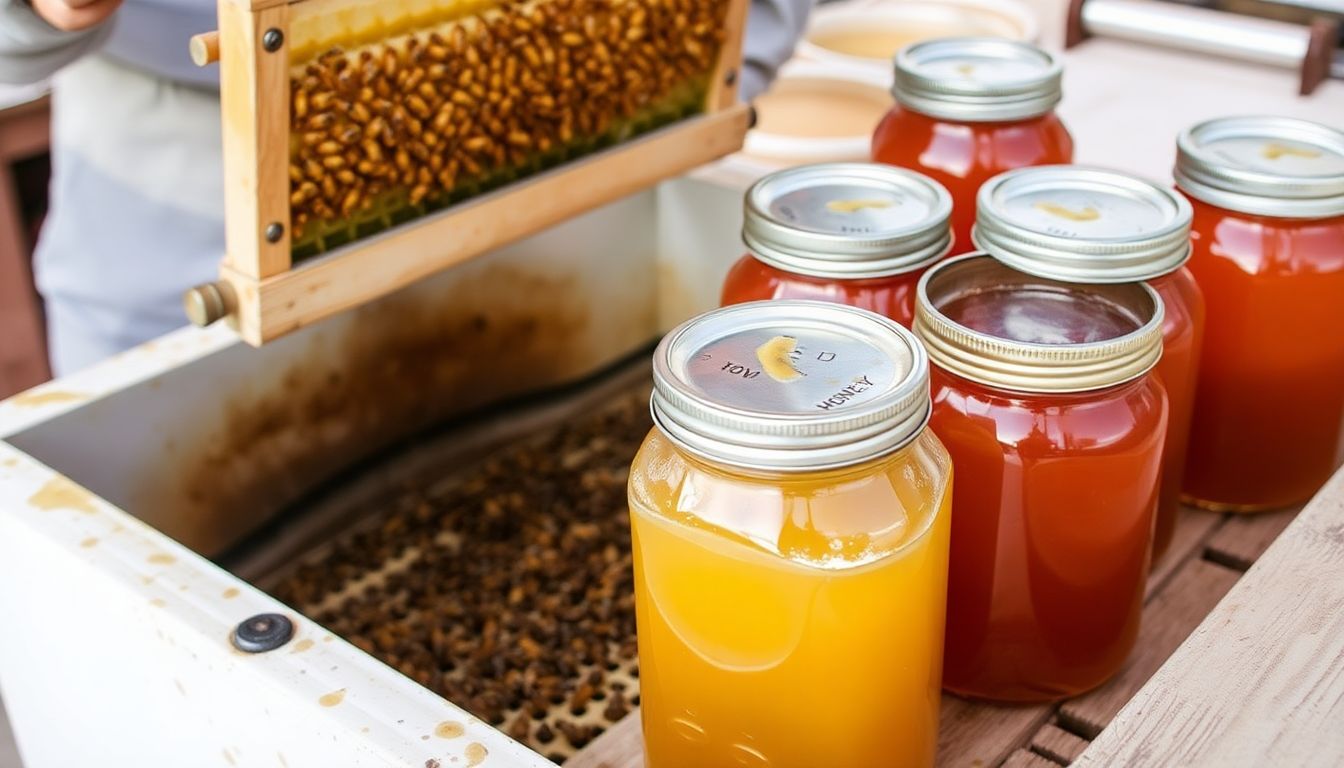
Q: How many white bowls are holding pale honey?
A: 2